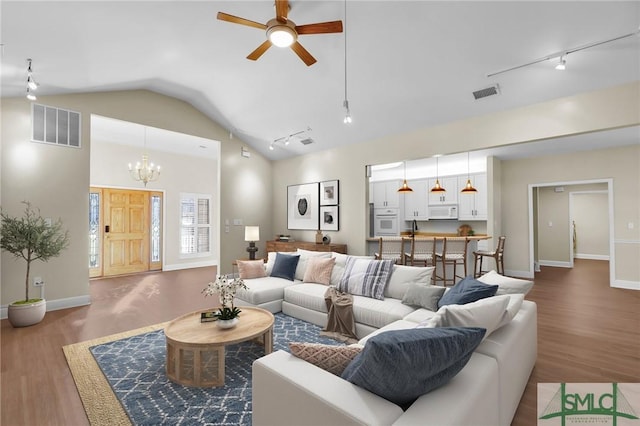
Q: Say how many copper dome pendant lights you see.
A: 3